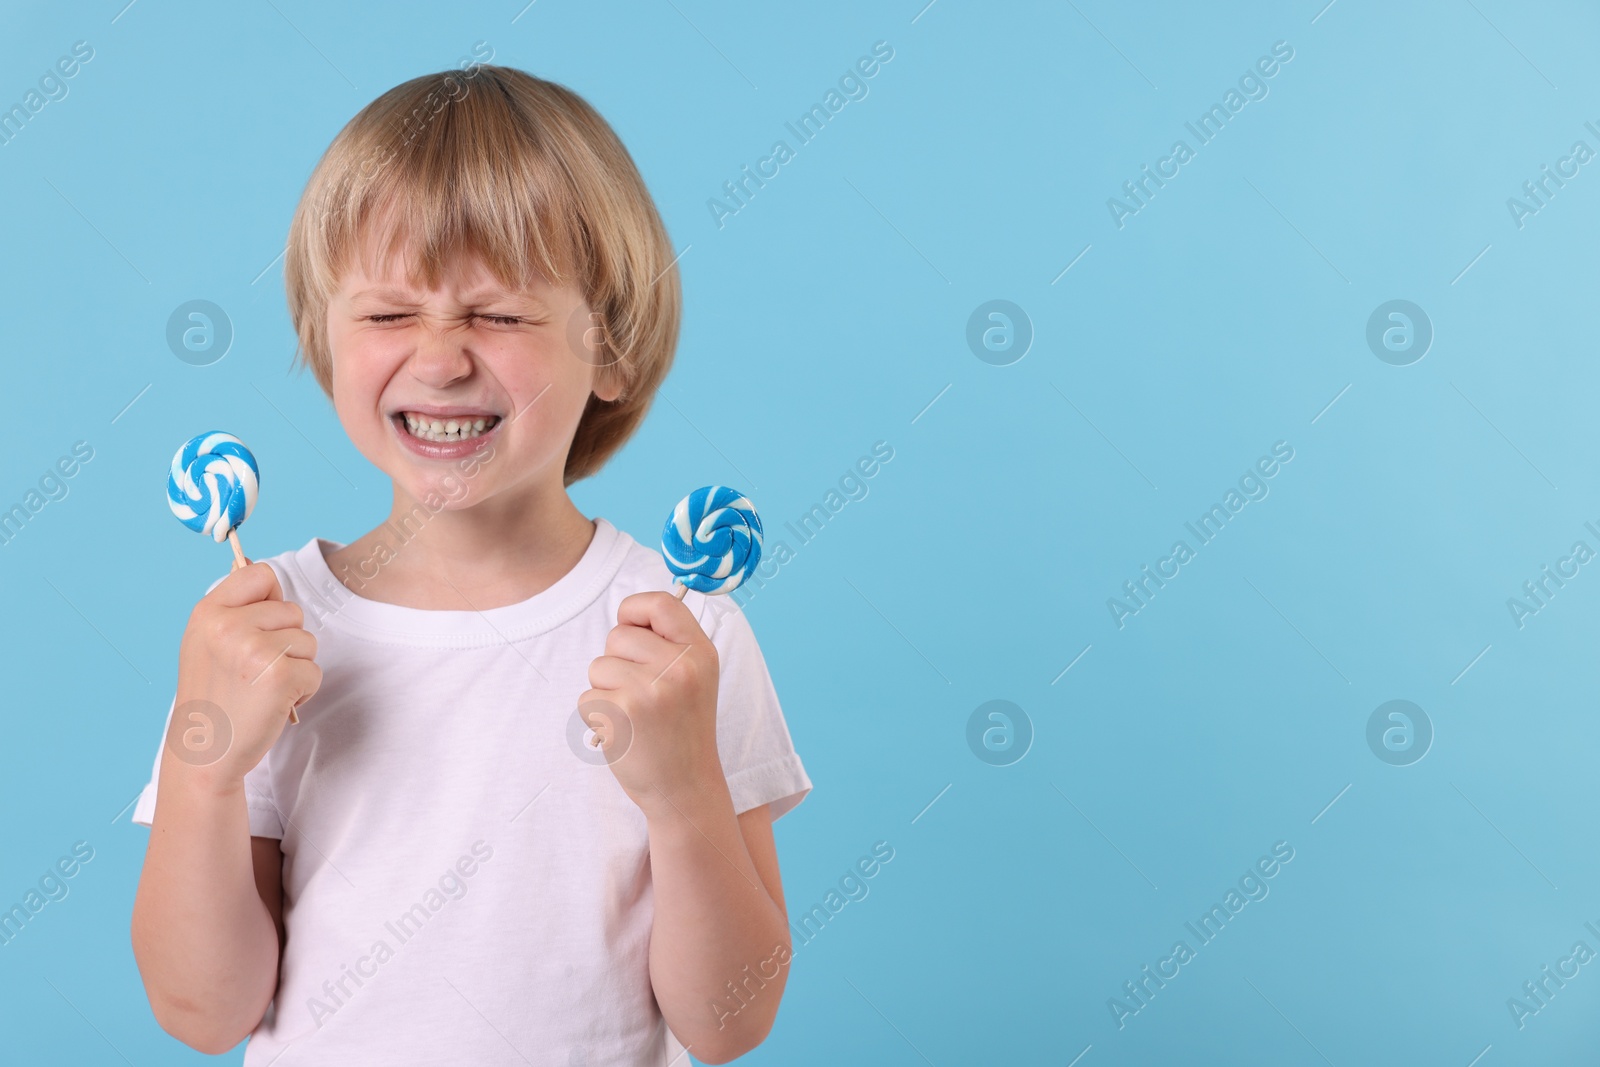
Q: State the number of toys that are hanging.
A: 0